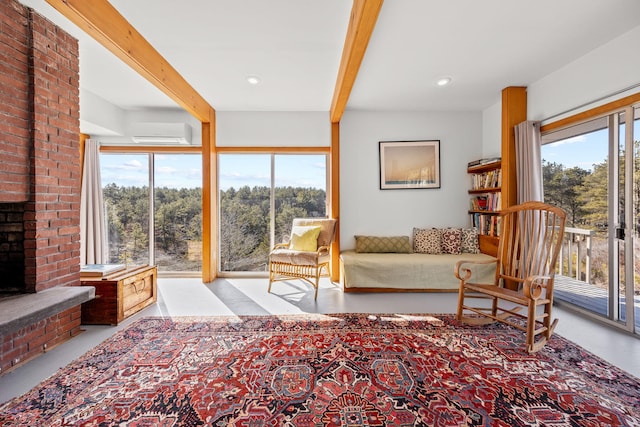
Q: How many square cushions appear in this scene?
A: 4